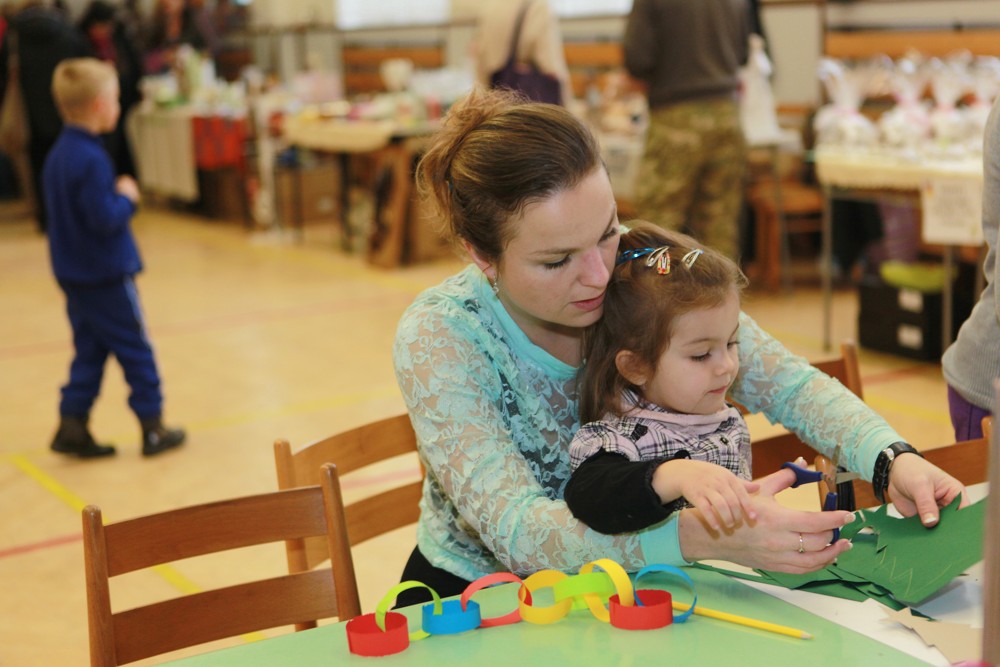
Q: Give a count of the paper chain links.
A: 9